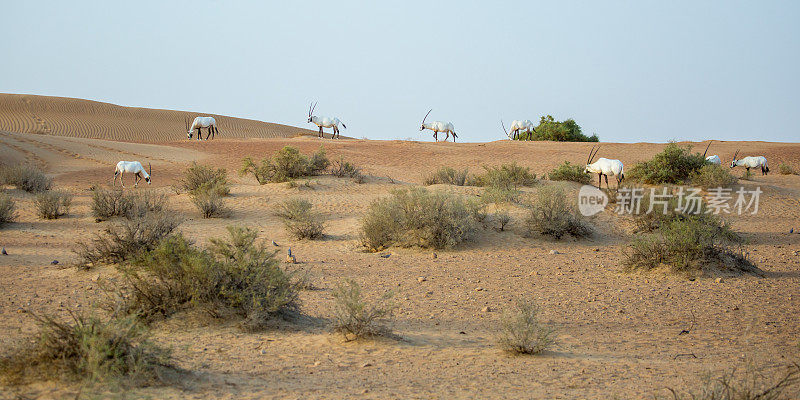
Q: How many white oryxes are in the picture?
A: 8